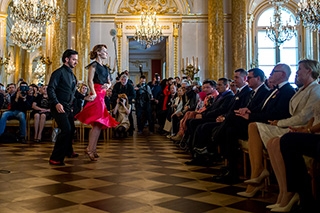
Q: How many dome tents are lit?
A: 0